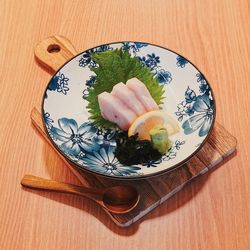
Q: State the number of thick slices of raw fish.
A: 3